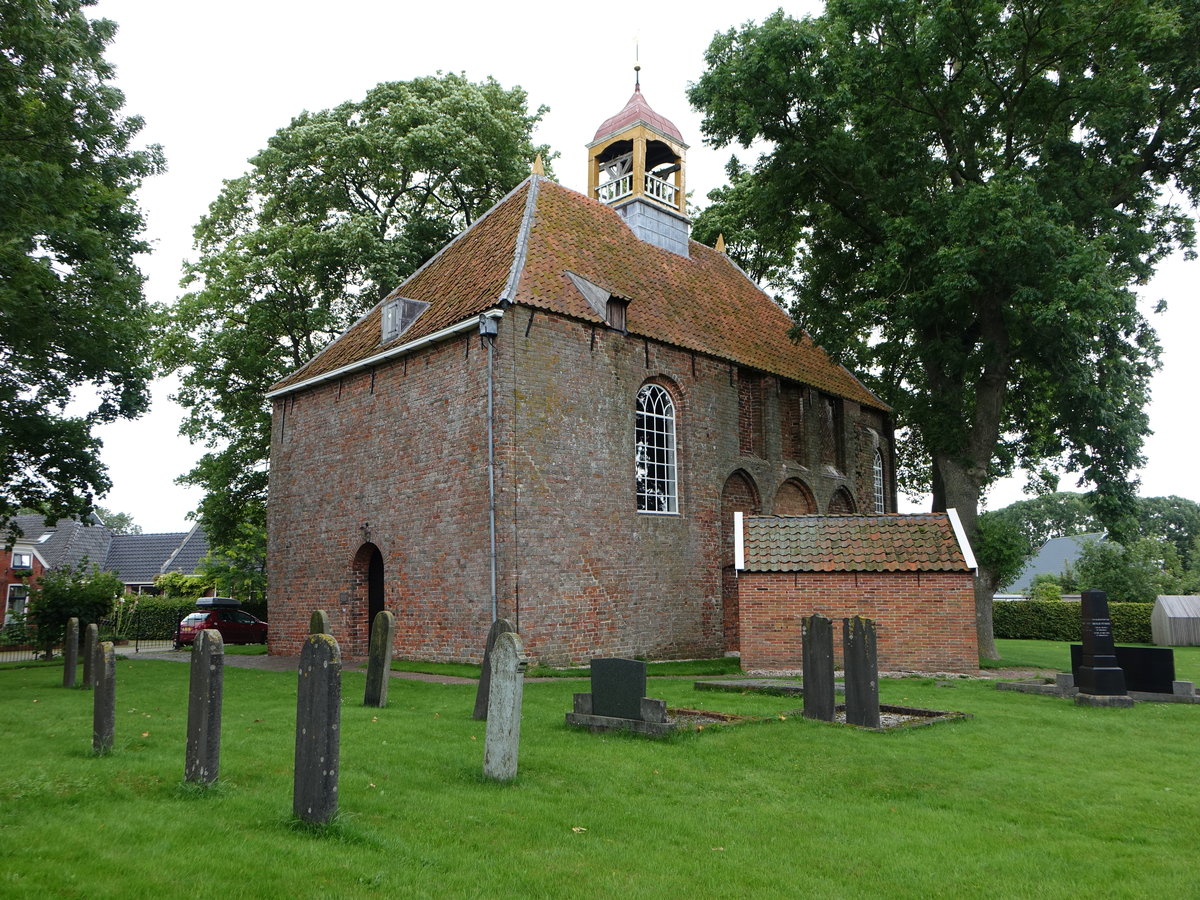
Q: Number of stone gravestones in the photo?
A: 14